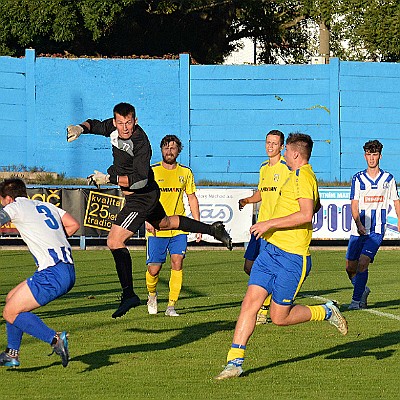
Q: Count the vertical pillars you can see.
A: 3